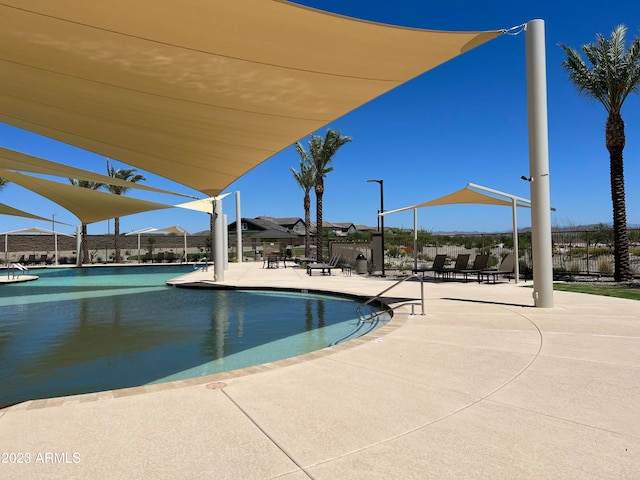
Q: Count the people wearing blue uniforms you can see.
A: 0